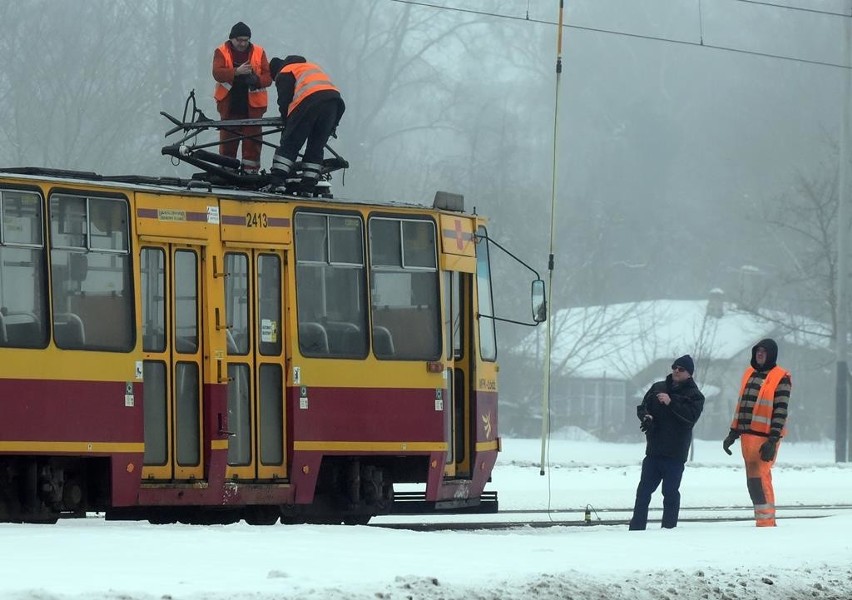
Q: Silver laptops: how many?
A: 0